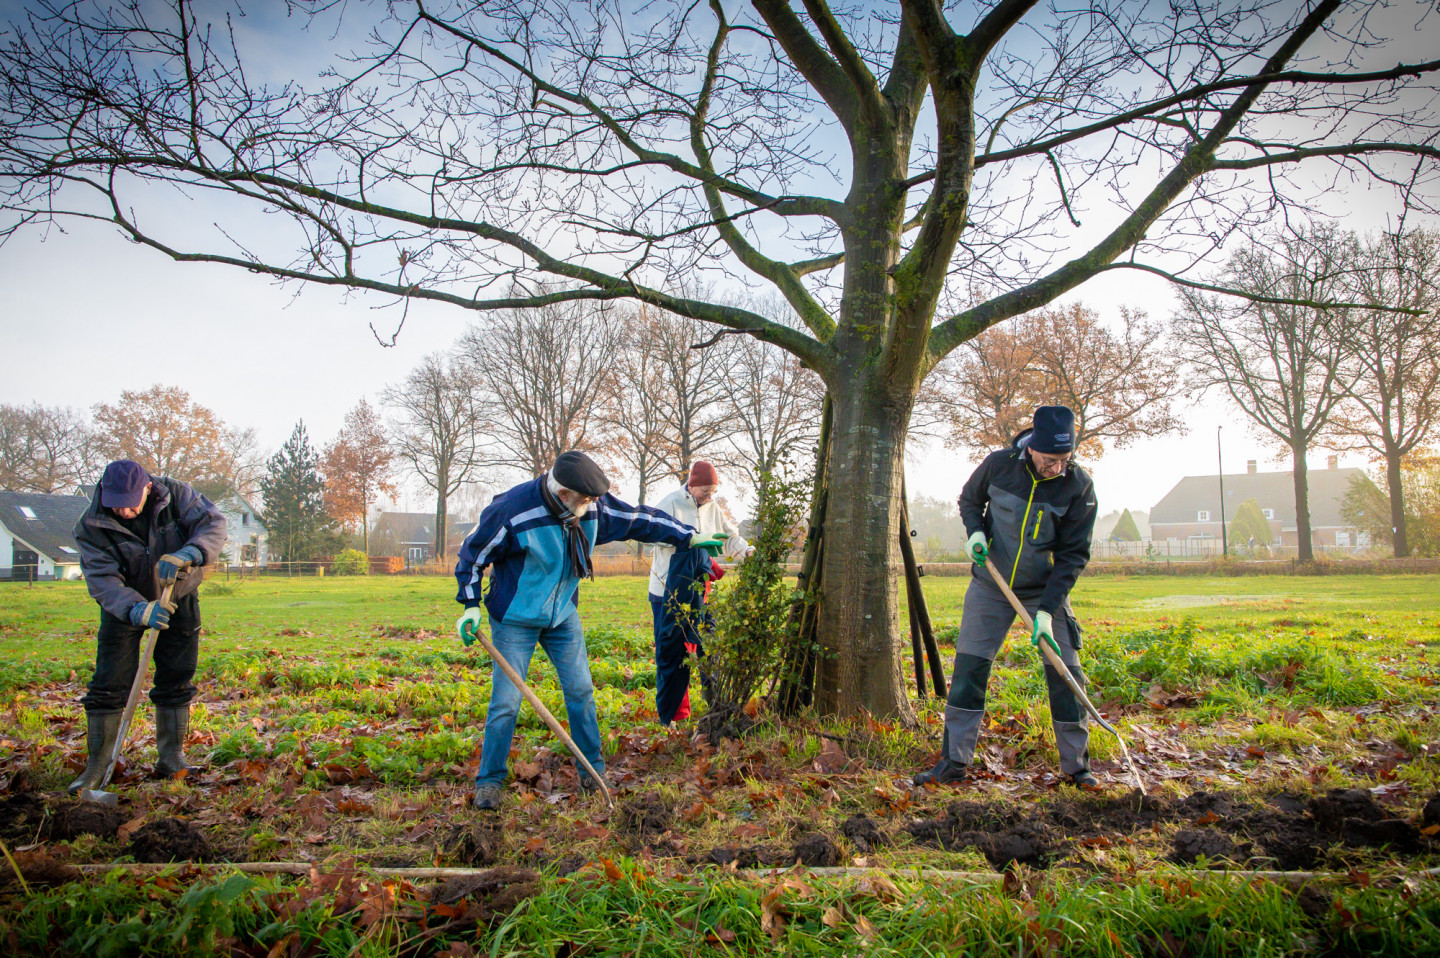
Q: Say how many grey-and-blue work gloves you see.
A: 2